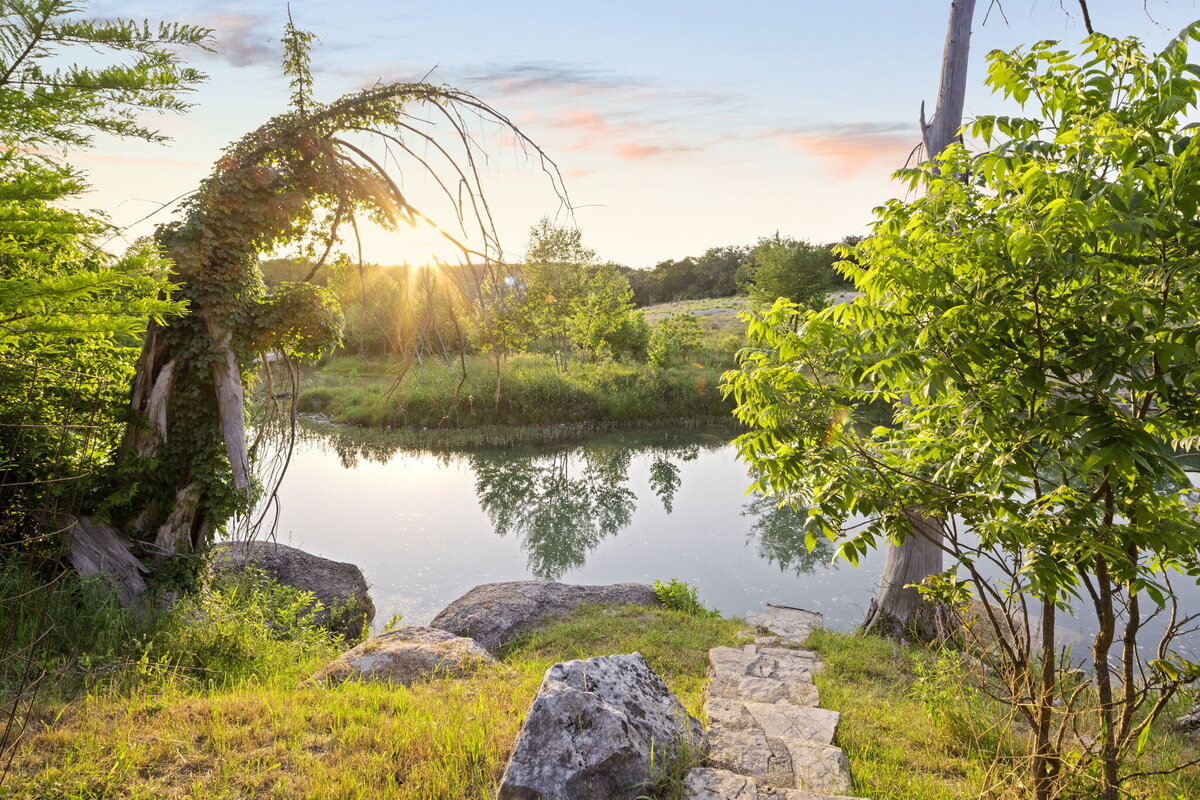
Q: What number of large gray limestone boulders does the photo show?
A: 4